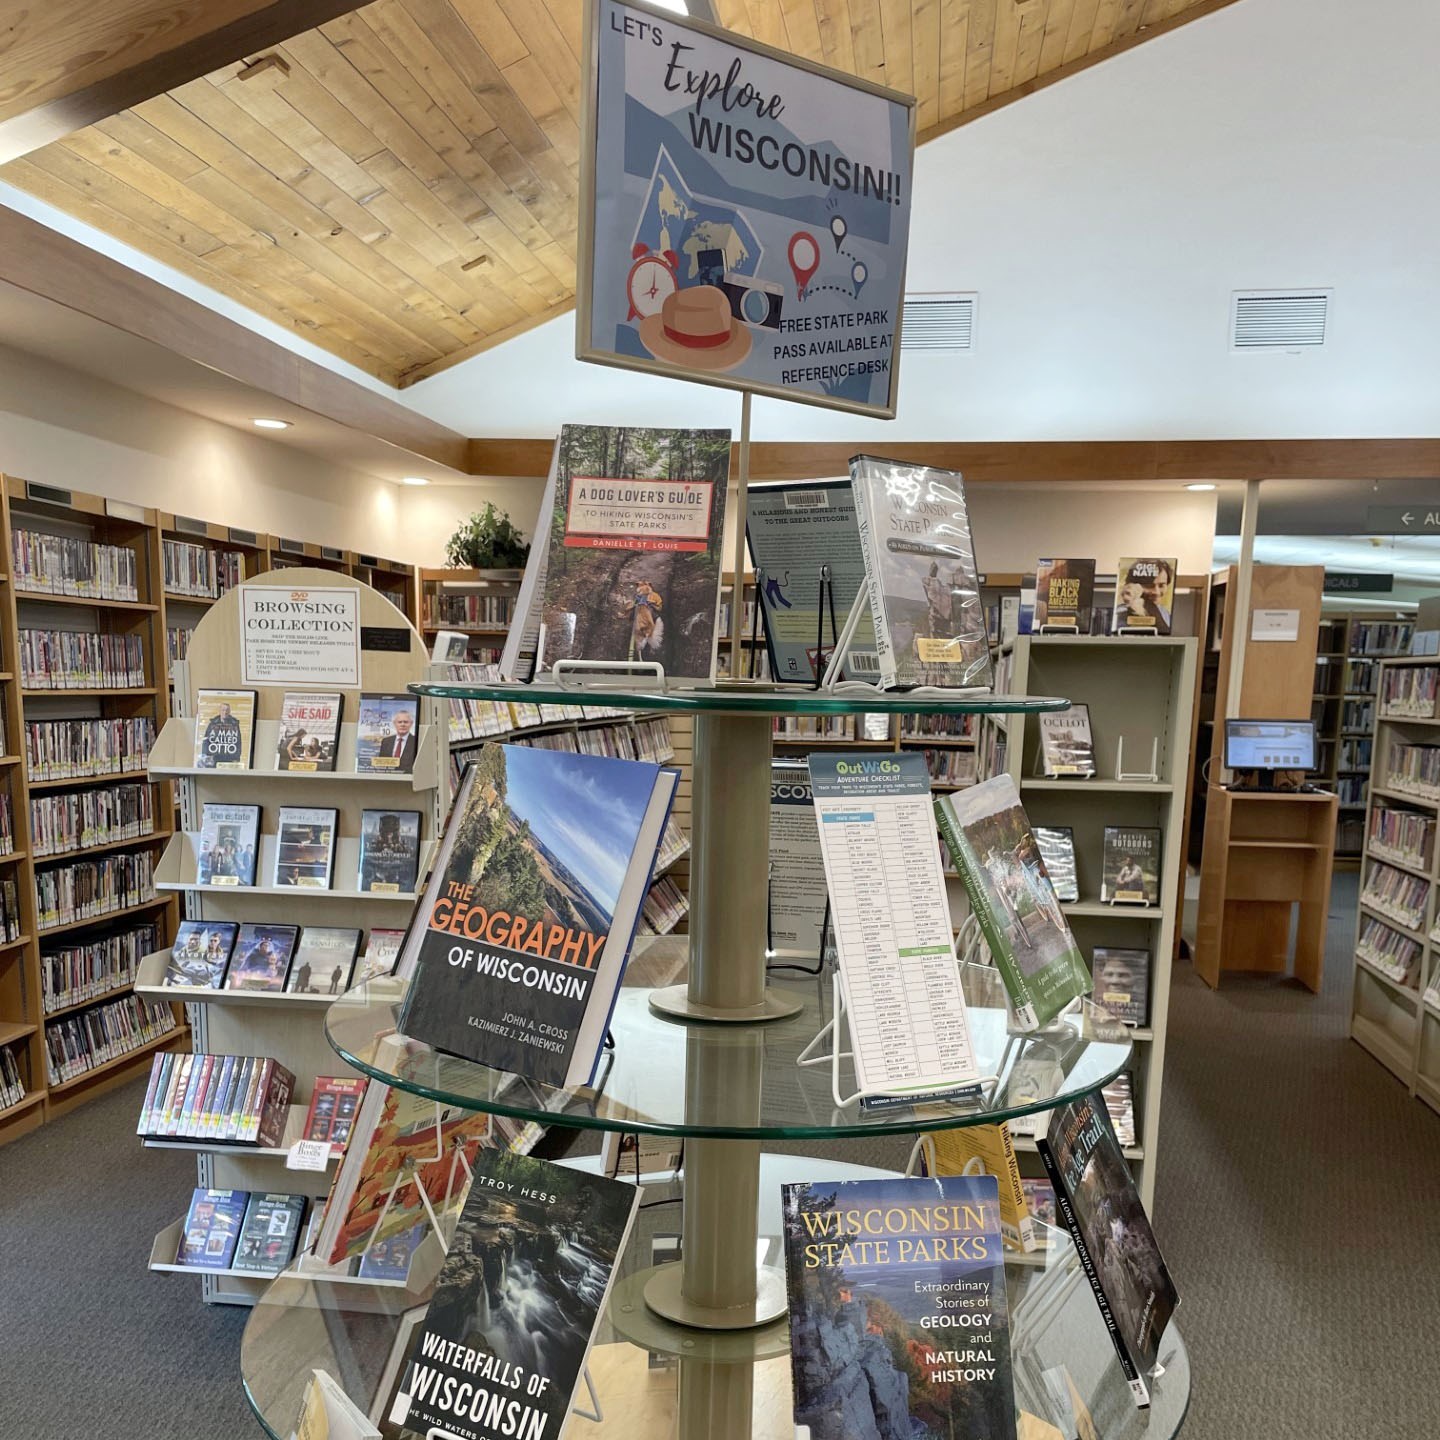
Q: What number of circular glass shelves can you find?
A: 3